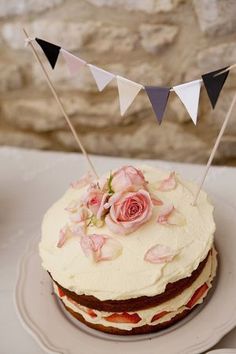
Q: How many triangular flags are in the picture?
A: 7